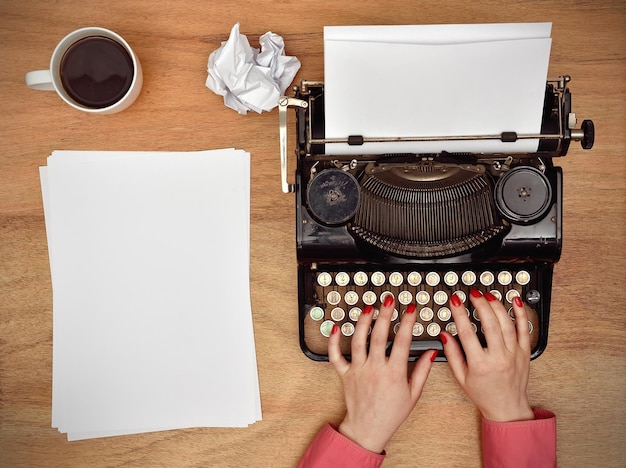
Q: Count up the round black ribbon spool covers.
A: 2